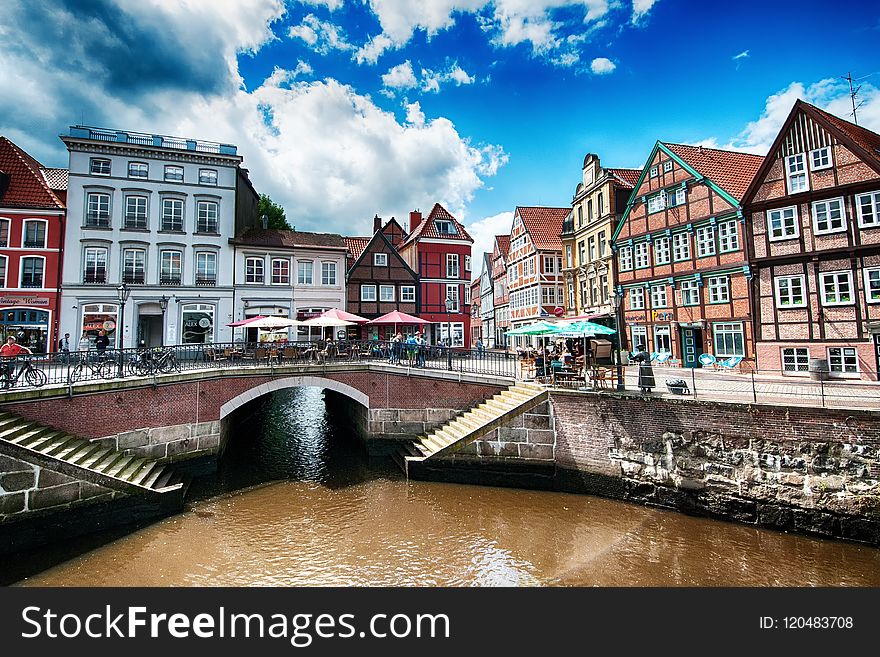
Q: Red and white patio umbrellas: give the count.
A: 5